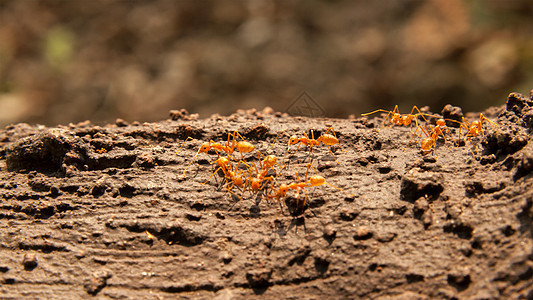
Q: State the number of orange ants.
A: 8